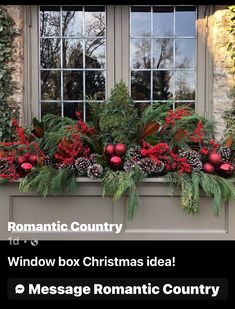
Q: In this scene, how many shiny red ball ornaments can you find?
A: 9